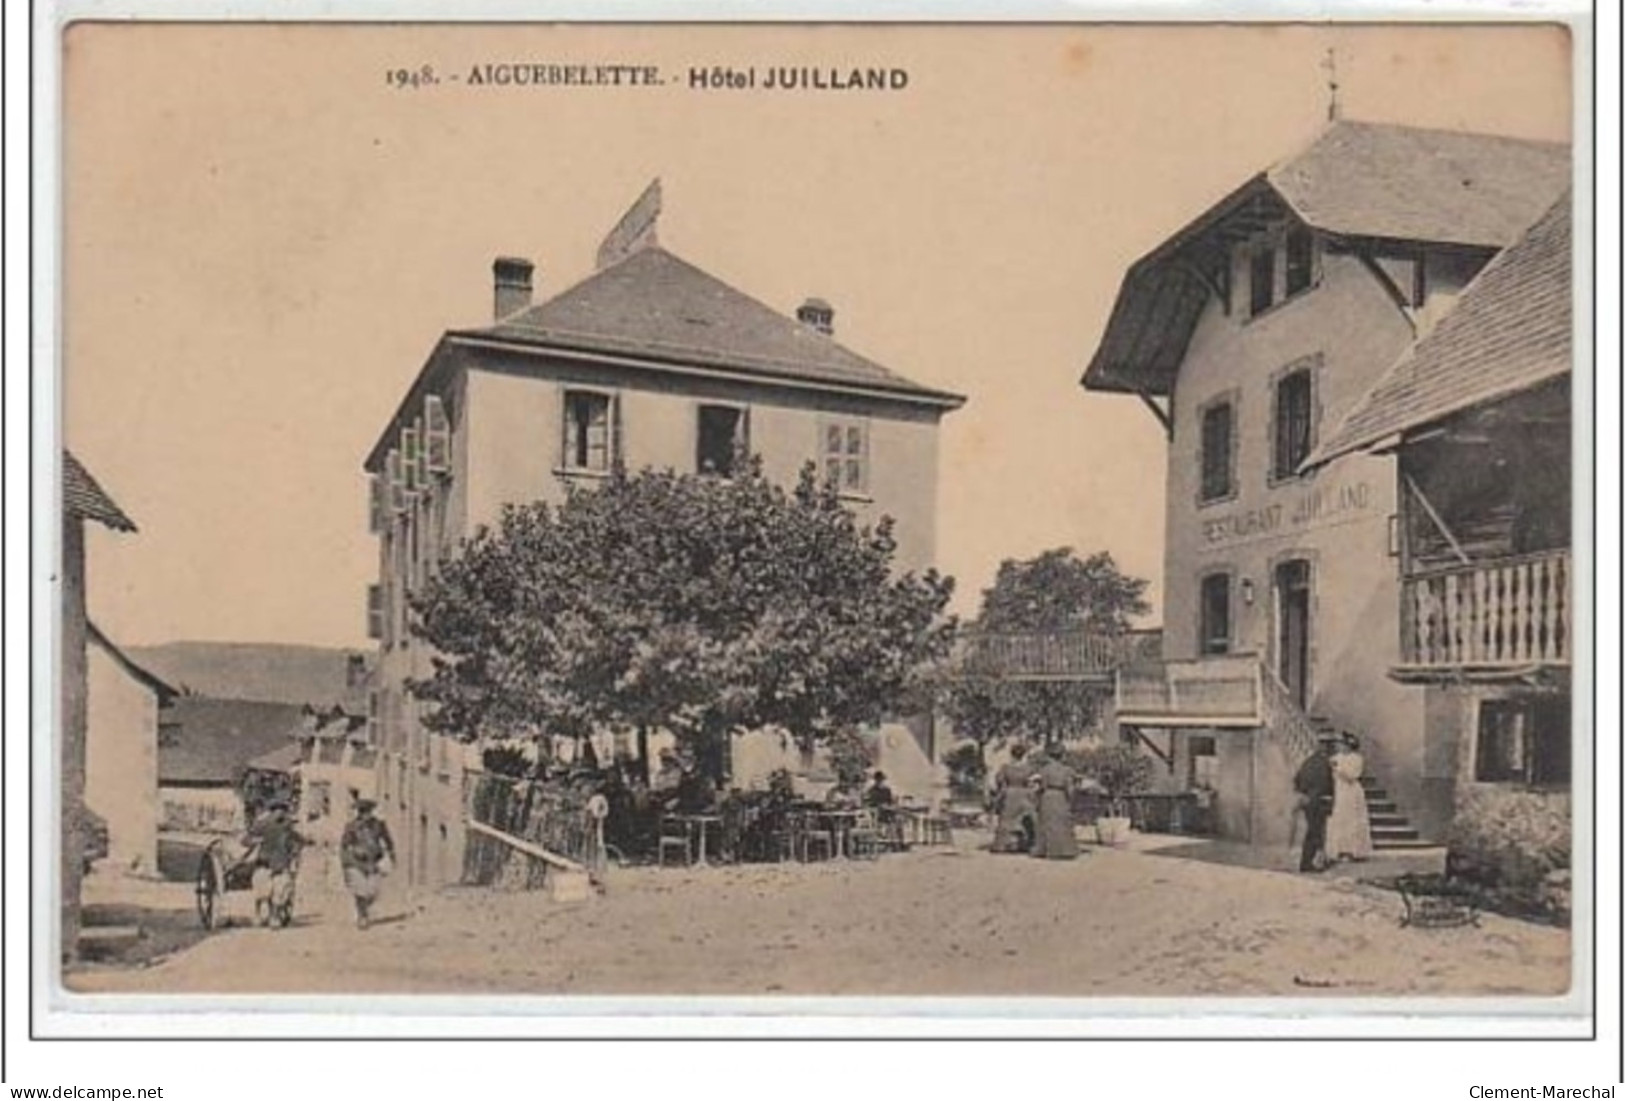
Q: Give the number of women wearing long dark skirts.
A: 2